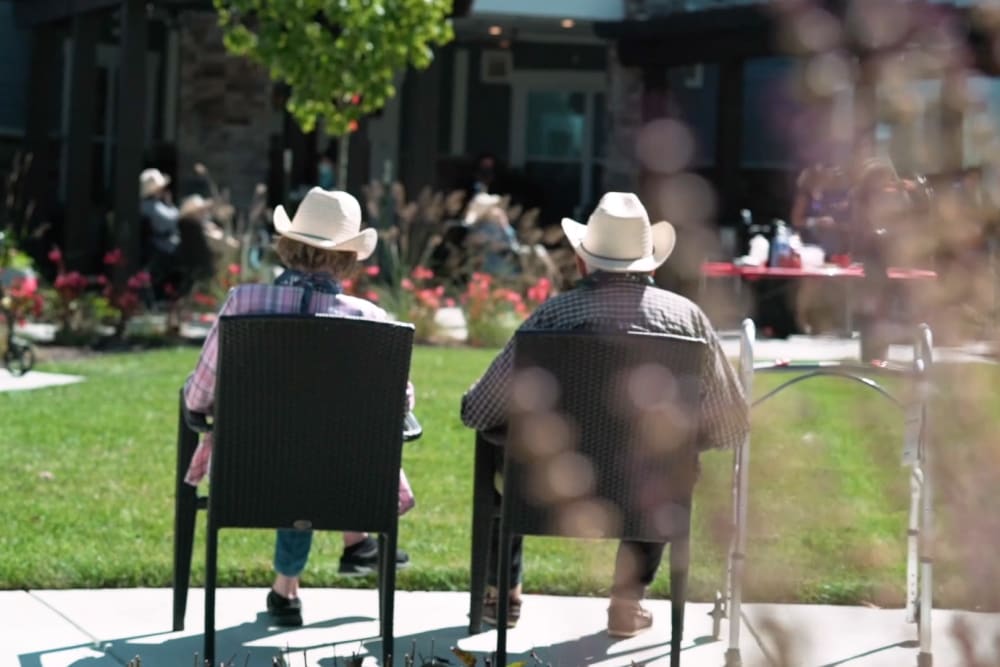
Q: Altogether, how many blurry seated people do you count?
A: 3